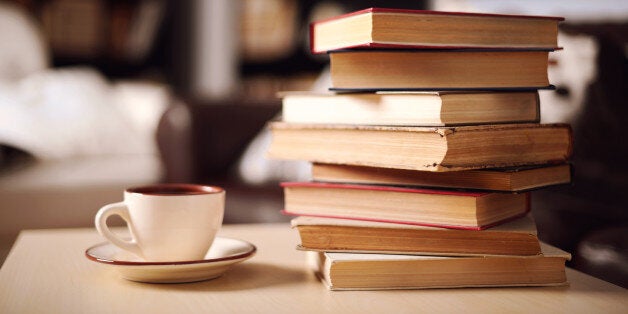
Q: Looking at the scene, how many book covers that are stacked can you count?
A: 8